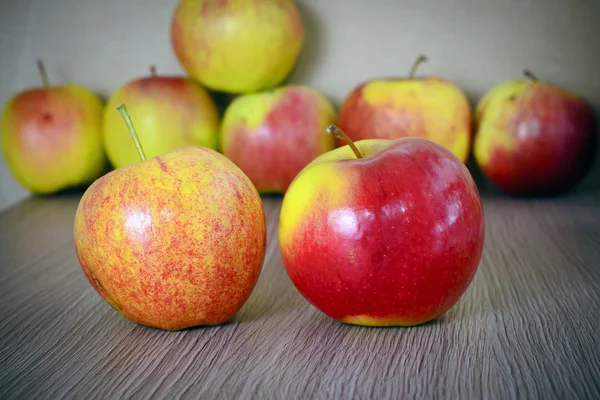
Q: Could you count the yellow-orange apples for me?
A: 1